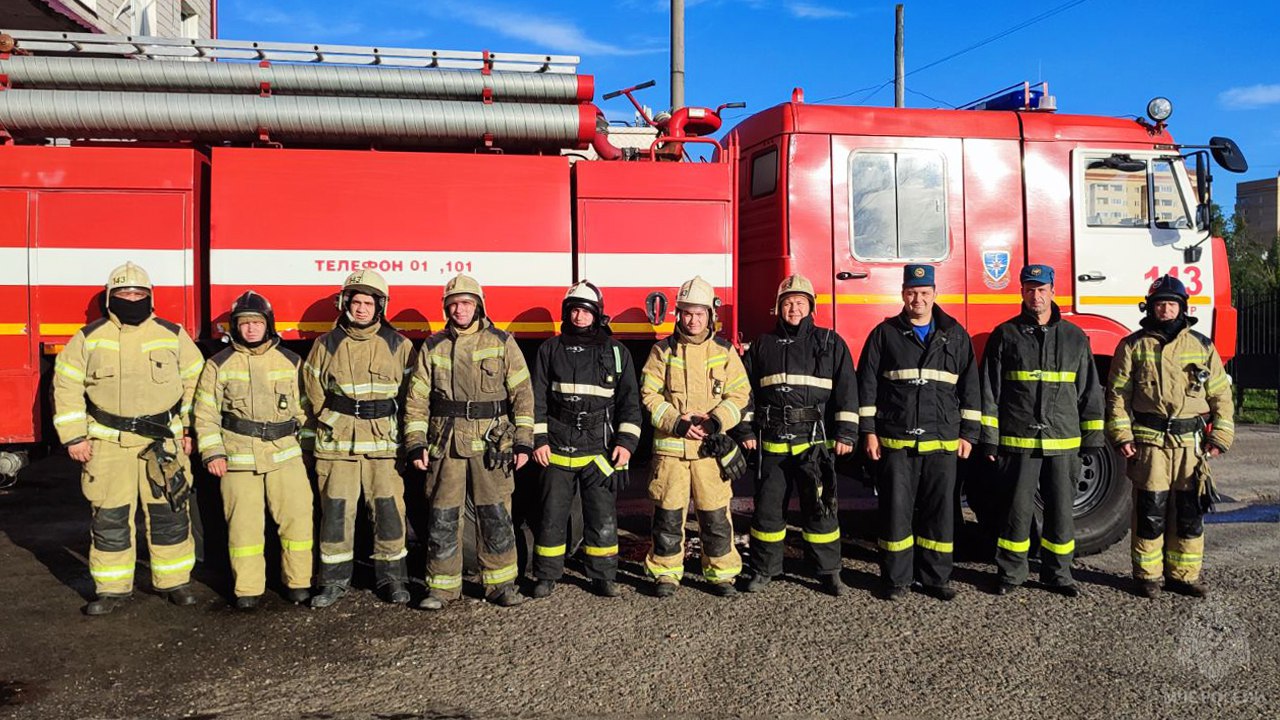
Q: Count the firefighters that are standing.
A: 10